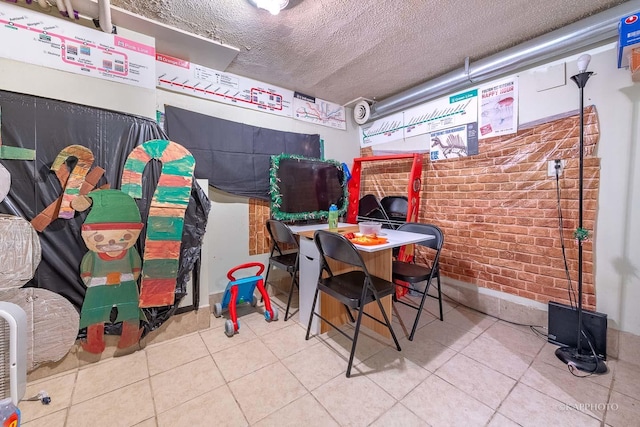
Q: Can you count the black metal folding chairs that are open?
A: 3